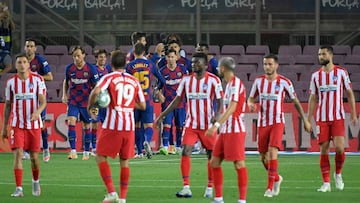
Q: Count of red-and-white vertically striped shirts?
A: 6